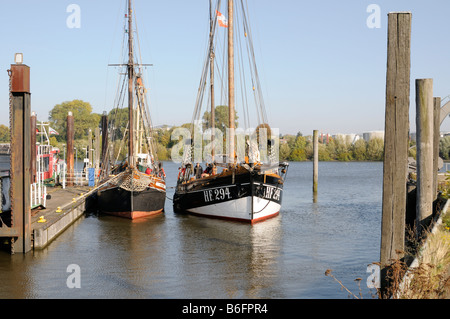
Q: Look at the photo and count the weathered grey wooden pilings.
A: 4